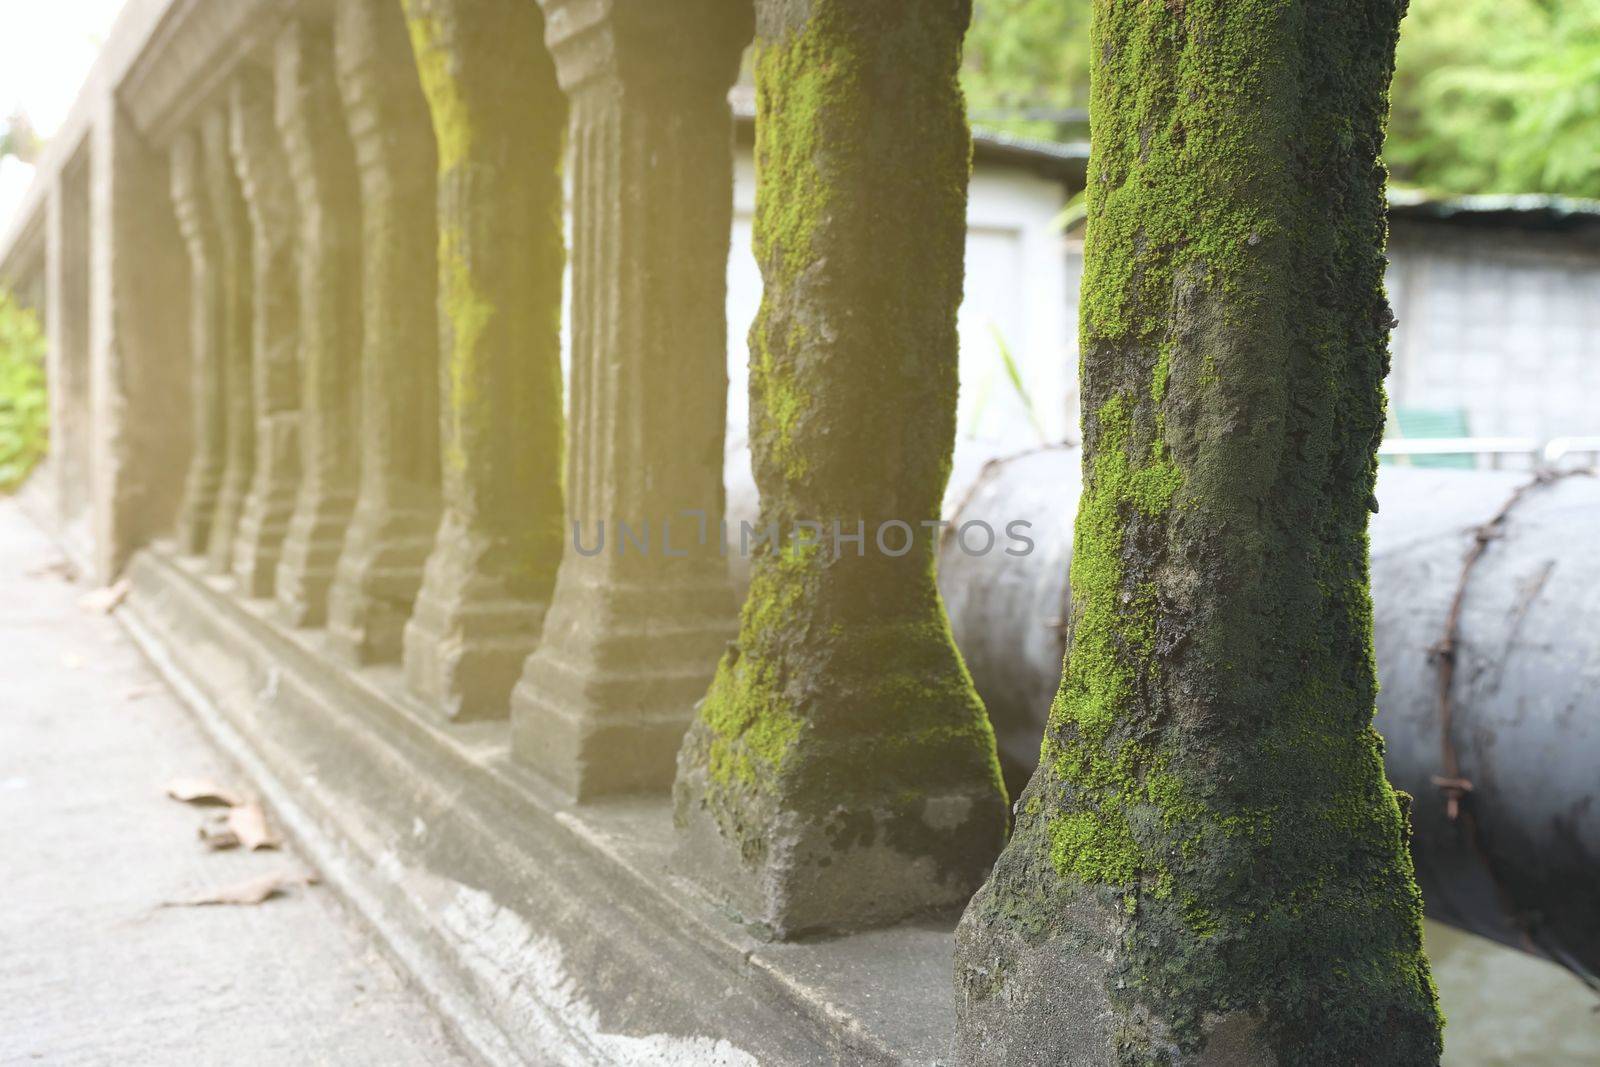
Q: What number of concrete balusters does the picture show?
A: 9